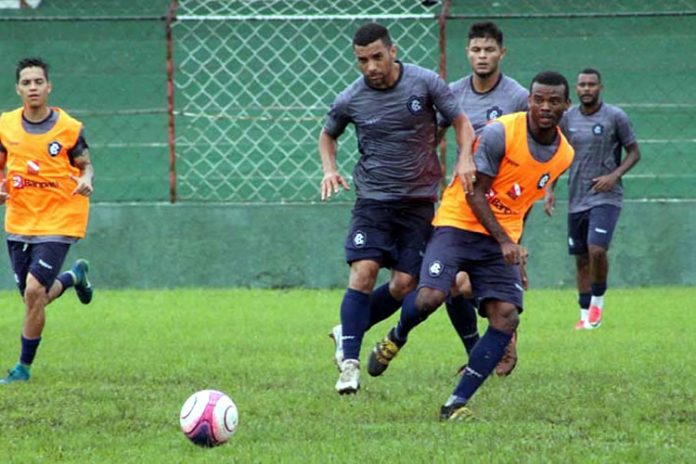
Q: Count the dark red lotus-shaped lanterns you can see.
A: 0